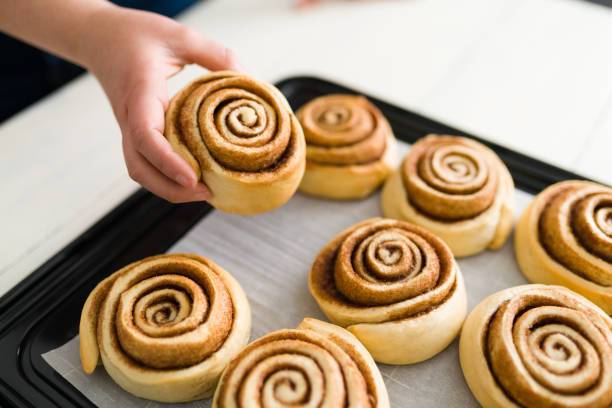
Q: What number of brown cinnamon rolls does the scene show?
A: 8